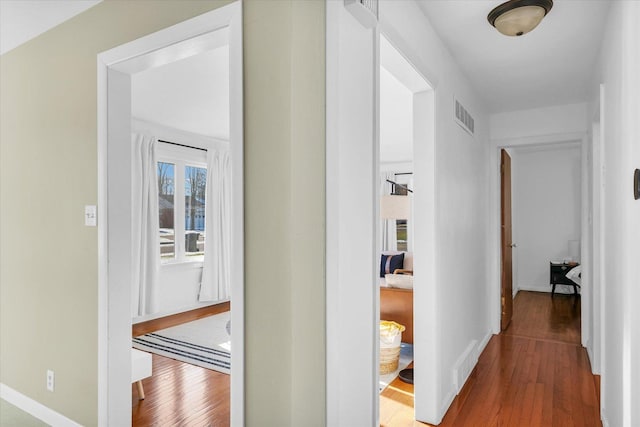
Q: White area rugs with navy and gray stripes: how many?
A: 1